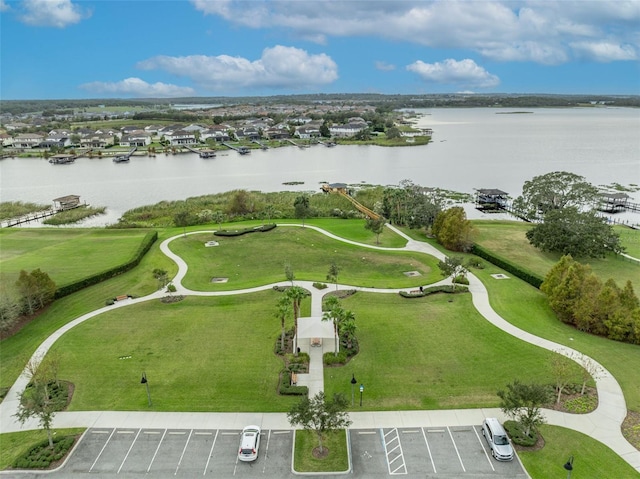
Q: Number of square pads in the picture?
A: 4